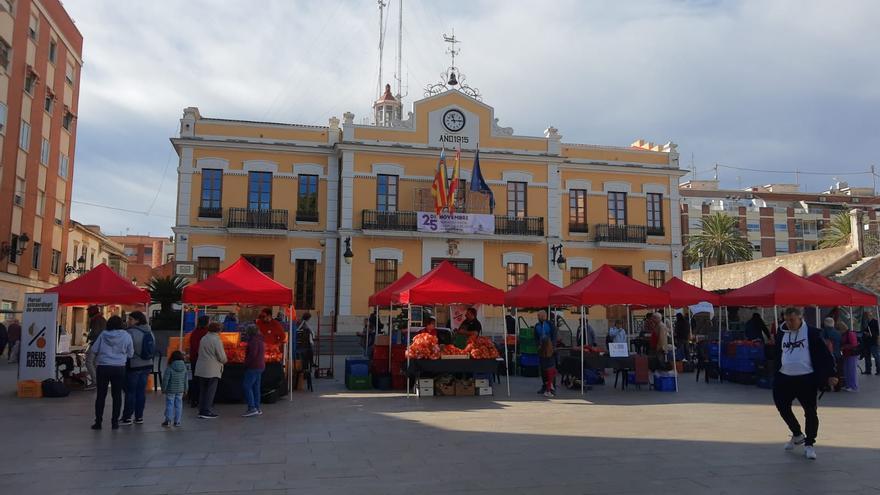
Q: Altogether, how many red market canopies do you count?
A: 9